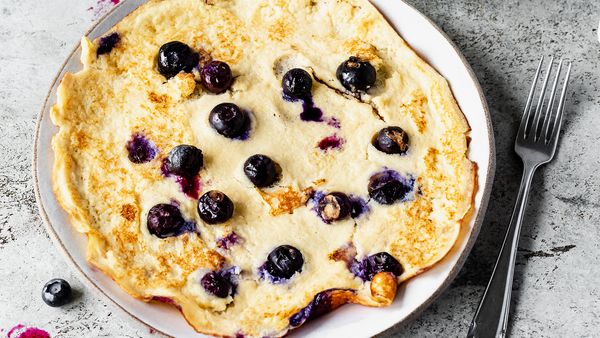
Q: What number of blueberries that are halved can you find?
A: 0